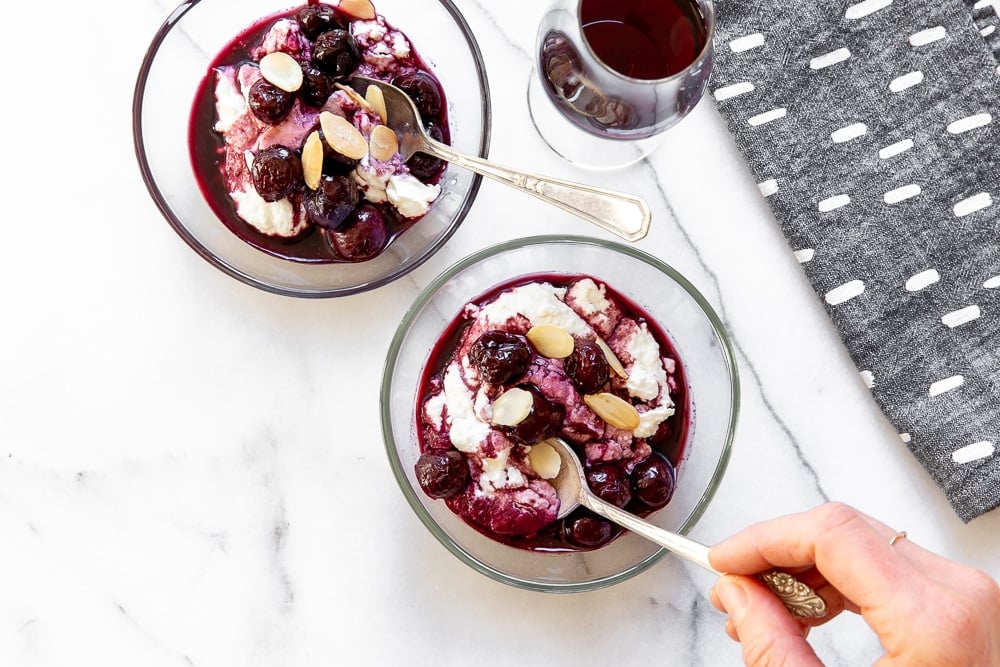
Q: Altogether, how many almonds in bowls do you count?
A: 12